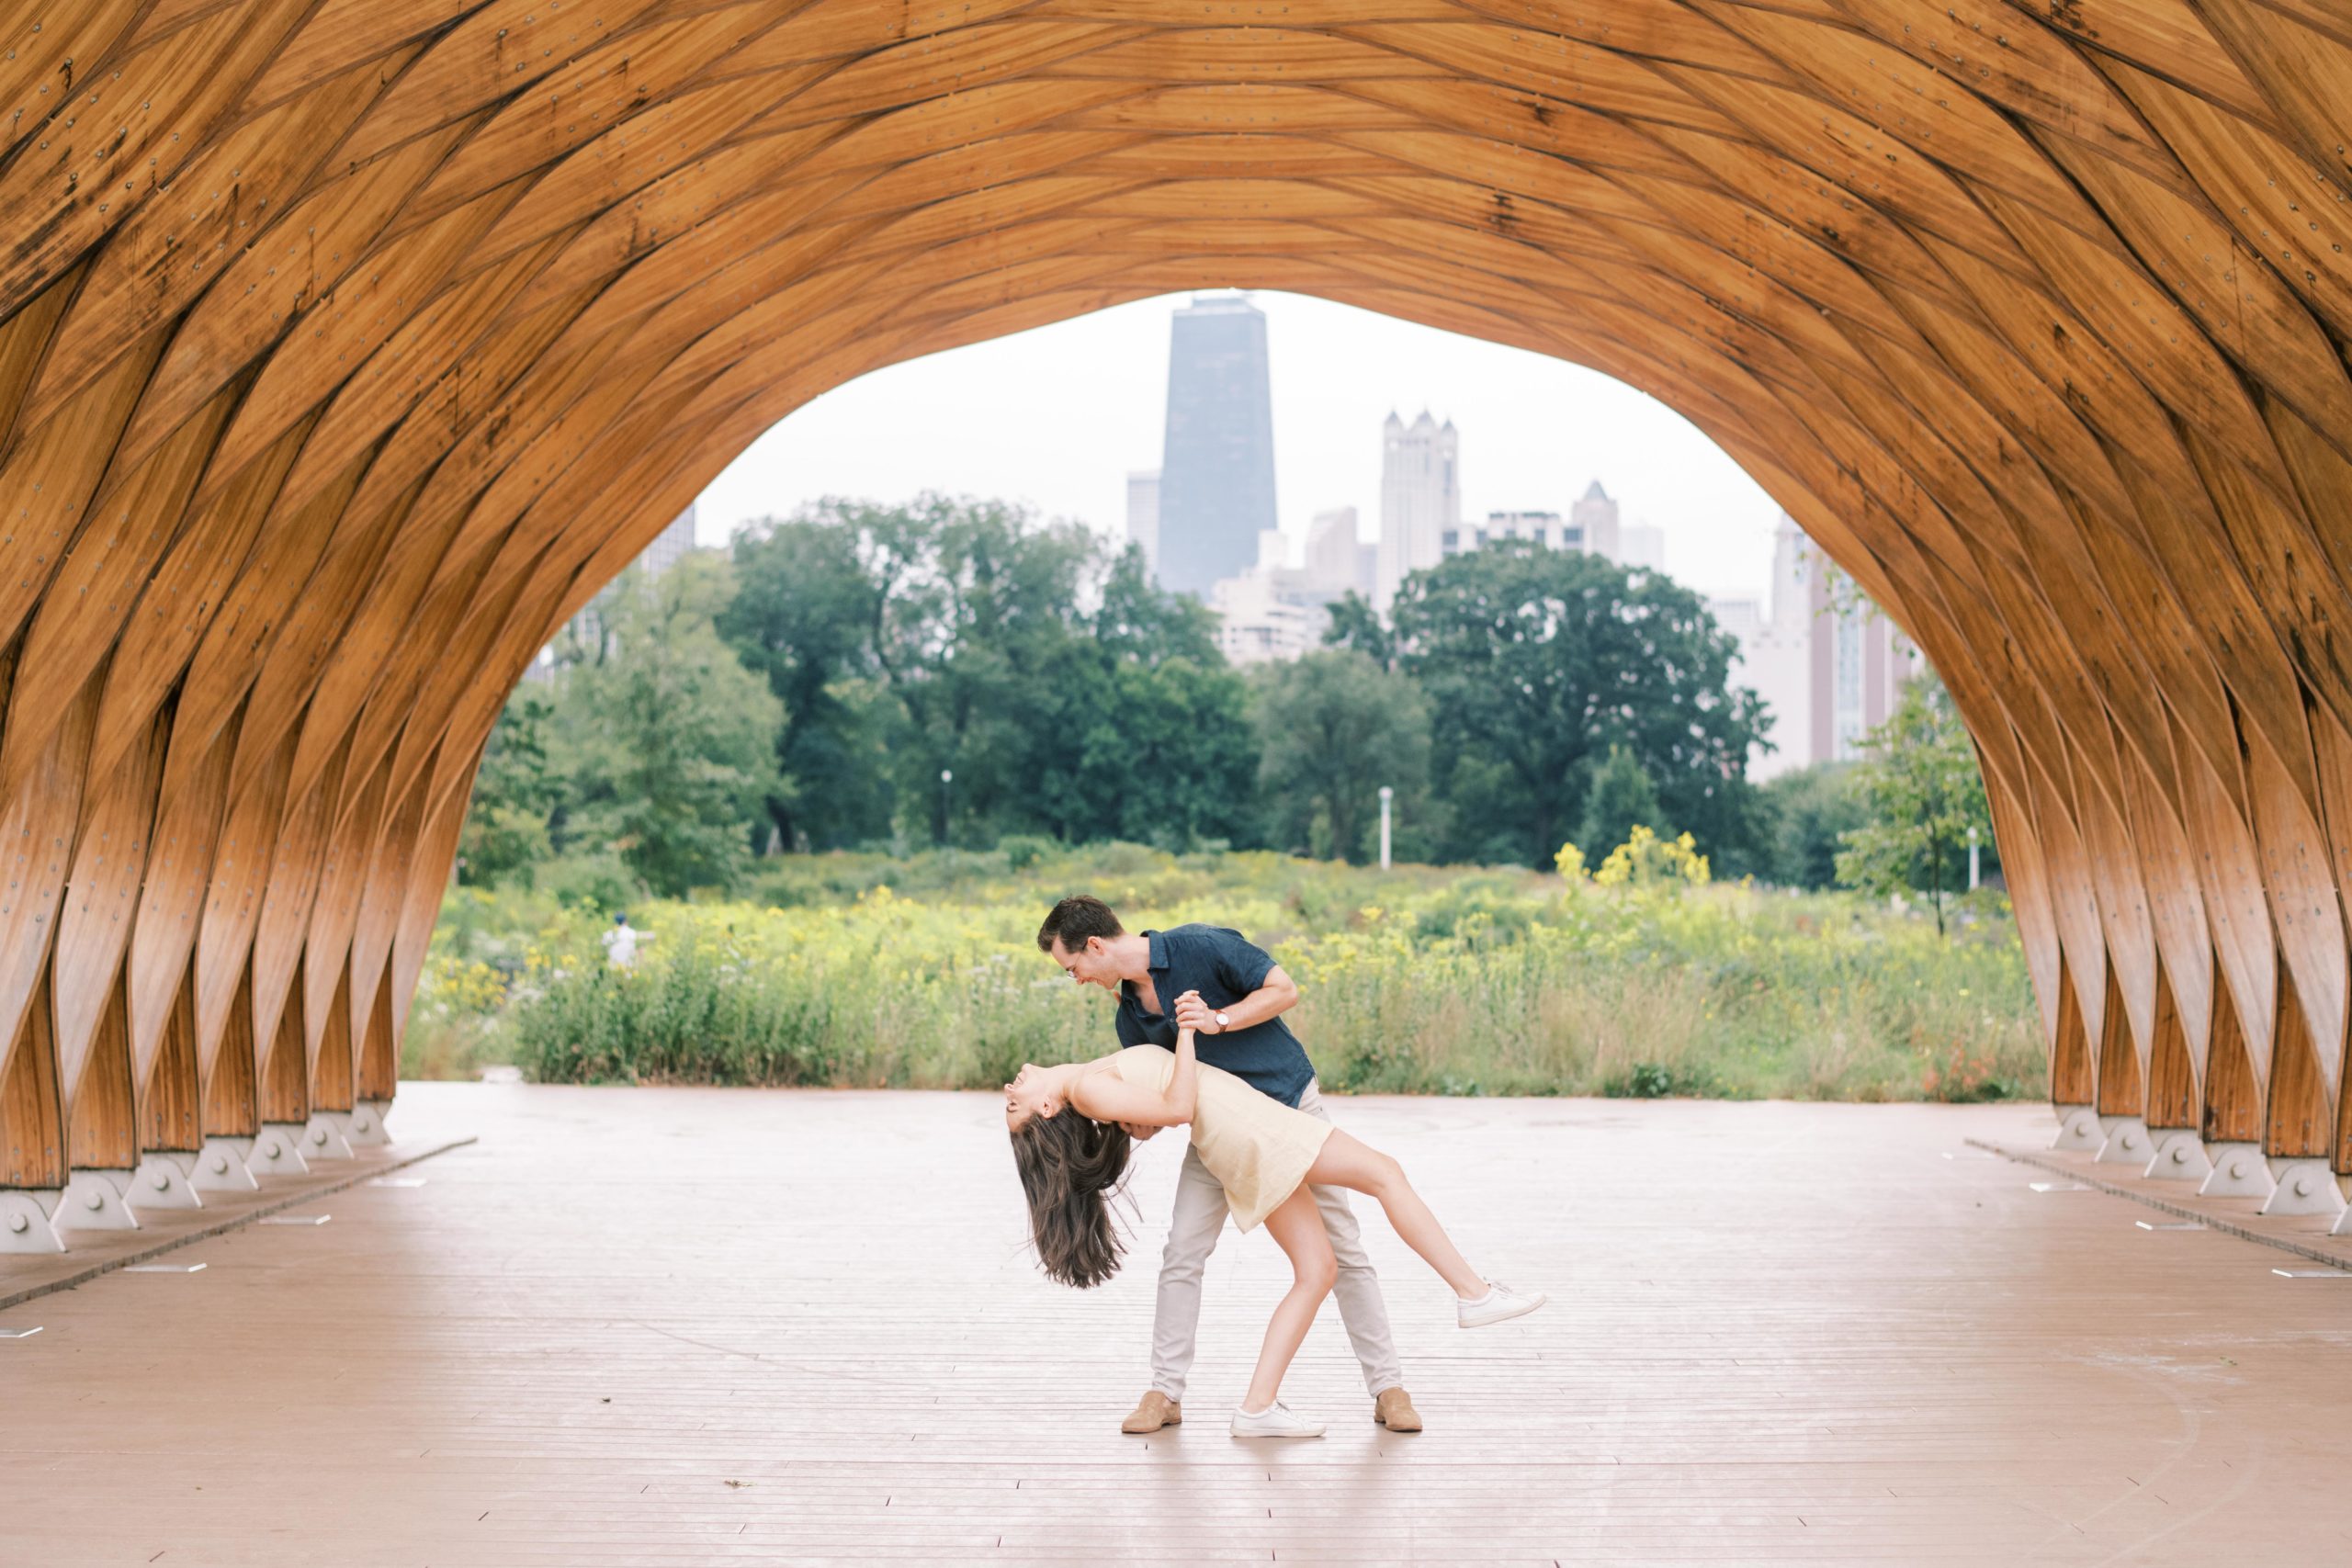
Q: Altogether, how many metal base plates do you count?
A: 13